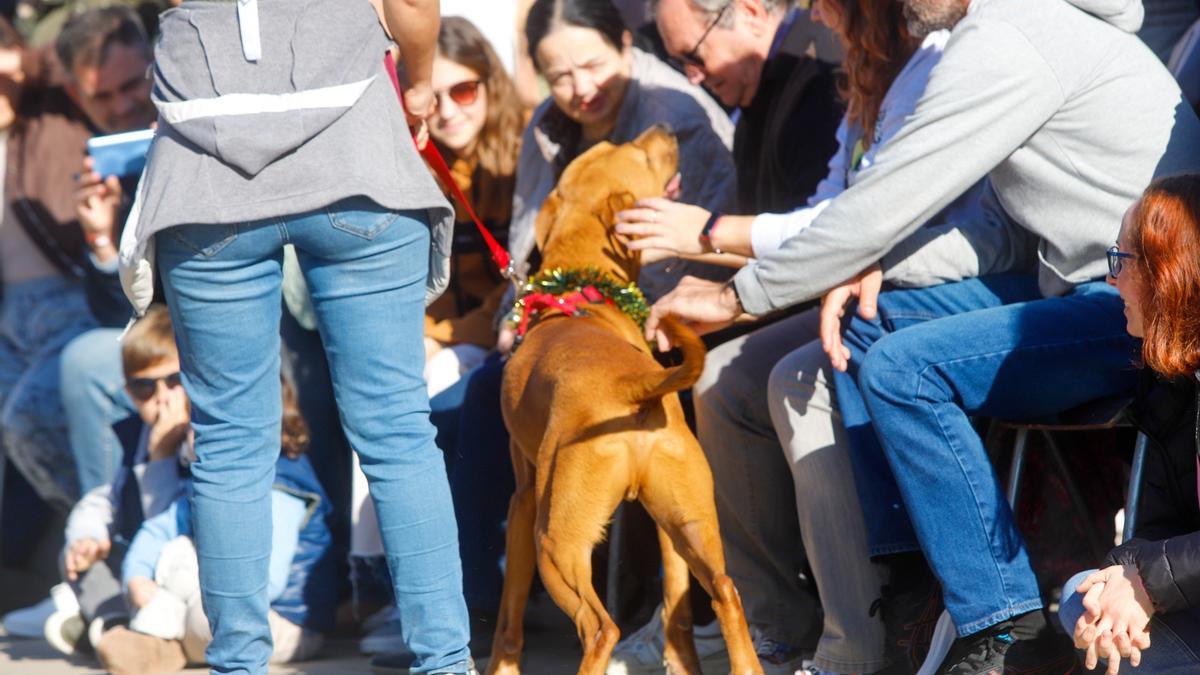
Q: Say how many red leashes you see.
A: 1